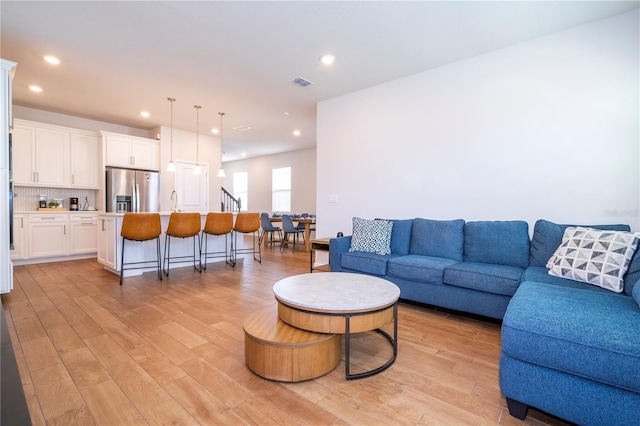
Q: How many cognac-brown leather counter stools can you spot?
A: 4